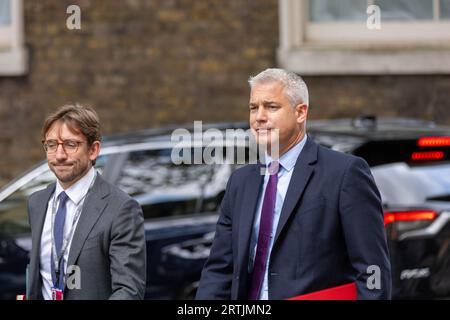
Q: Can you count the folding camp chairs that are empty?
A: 0